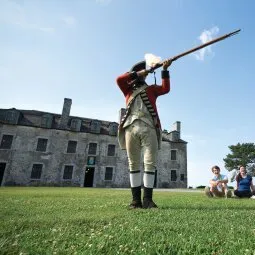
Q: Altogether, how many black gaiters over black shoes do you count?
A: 2